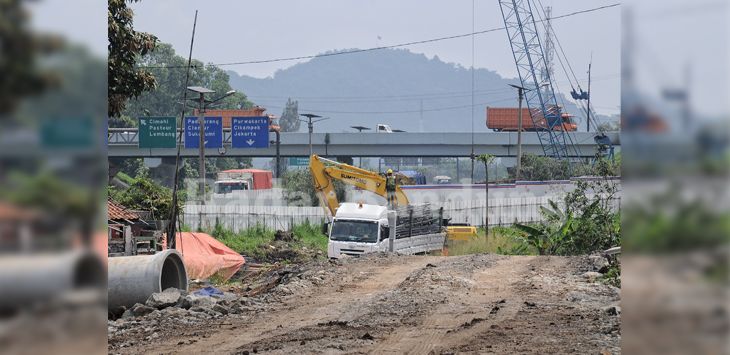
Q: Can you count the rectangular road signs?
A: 3